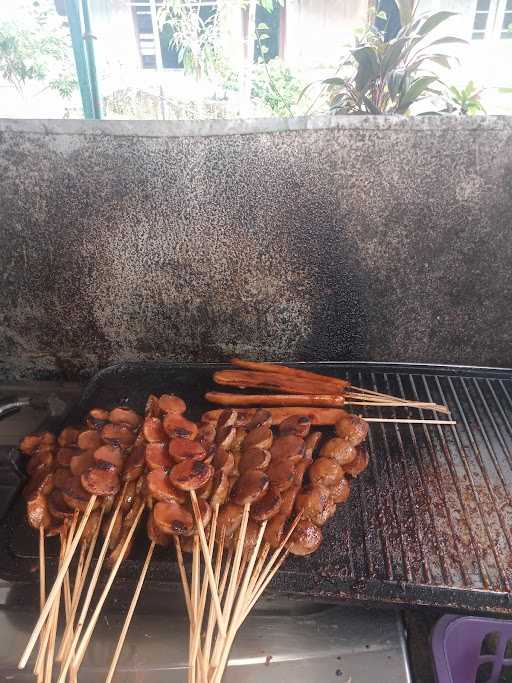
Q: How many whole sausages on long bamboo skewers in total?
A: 4